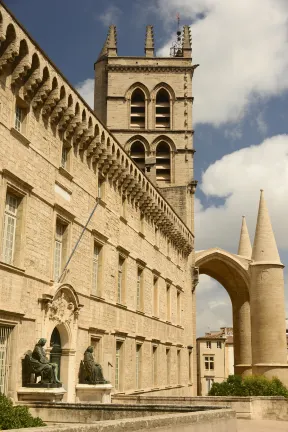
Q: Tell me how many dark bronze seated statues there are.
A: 2